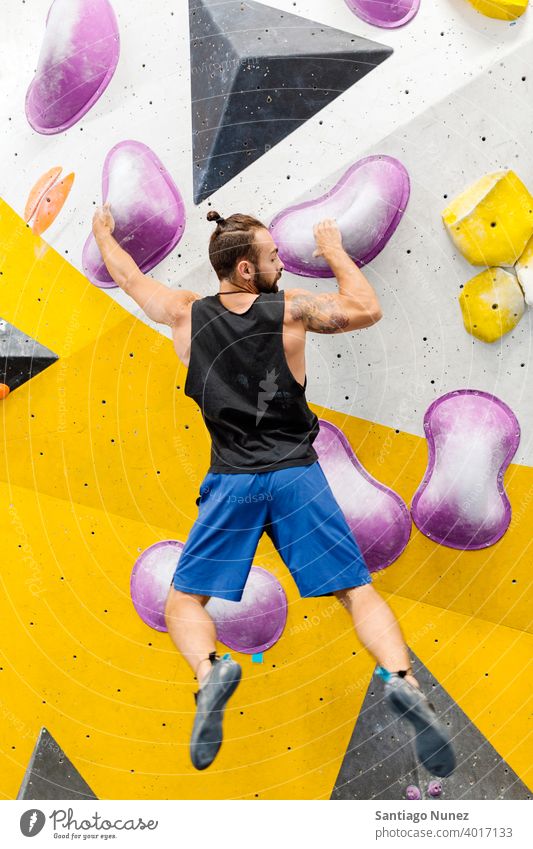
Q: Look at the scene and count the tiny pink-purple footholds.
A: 2